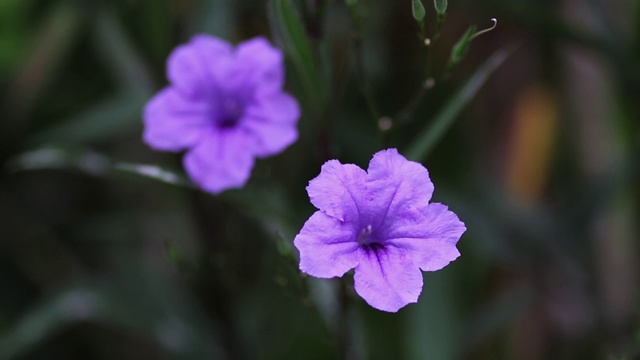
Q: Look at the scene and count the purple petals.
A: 10